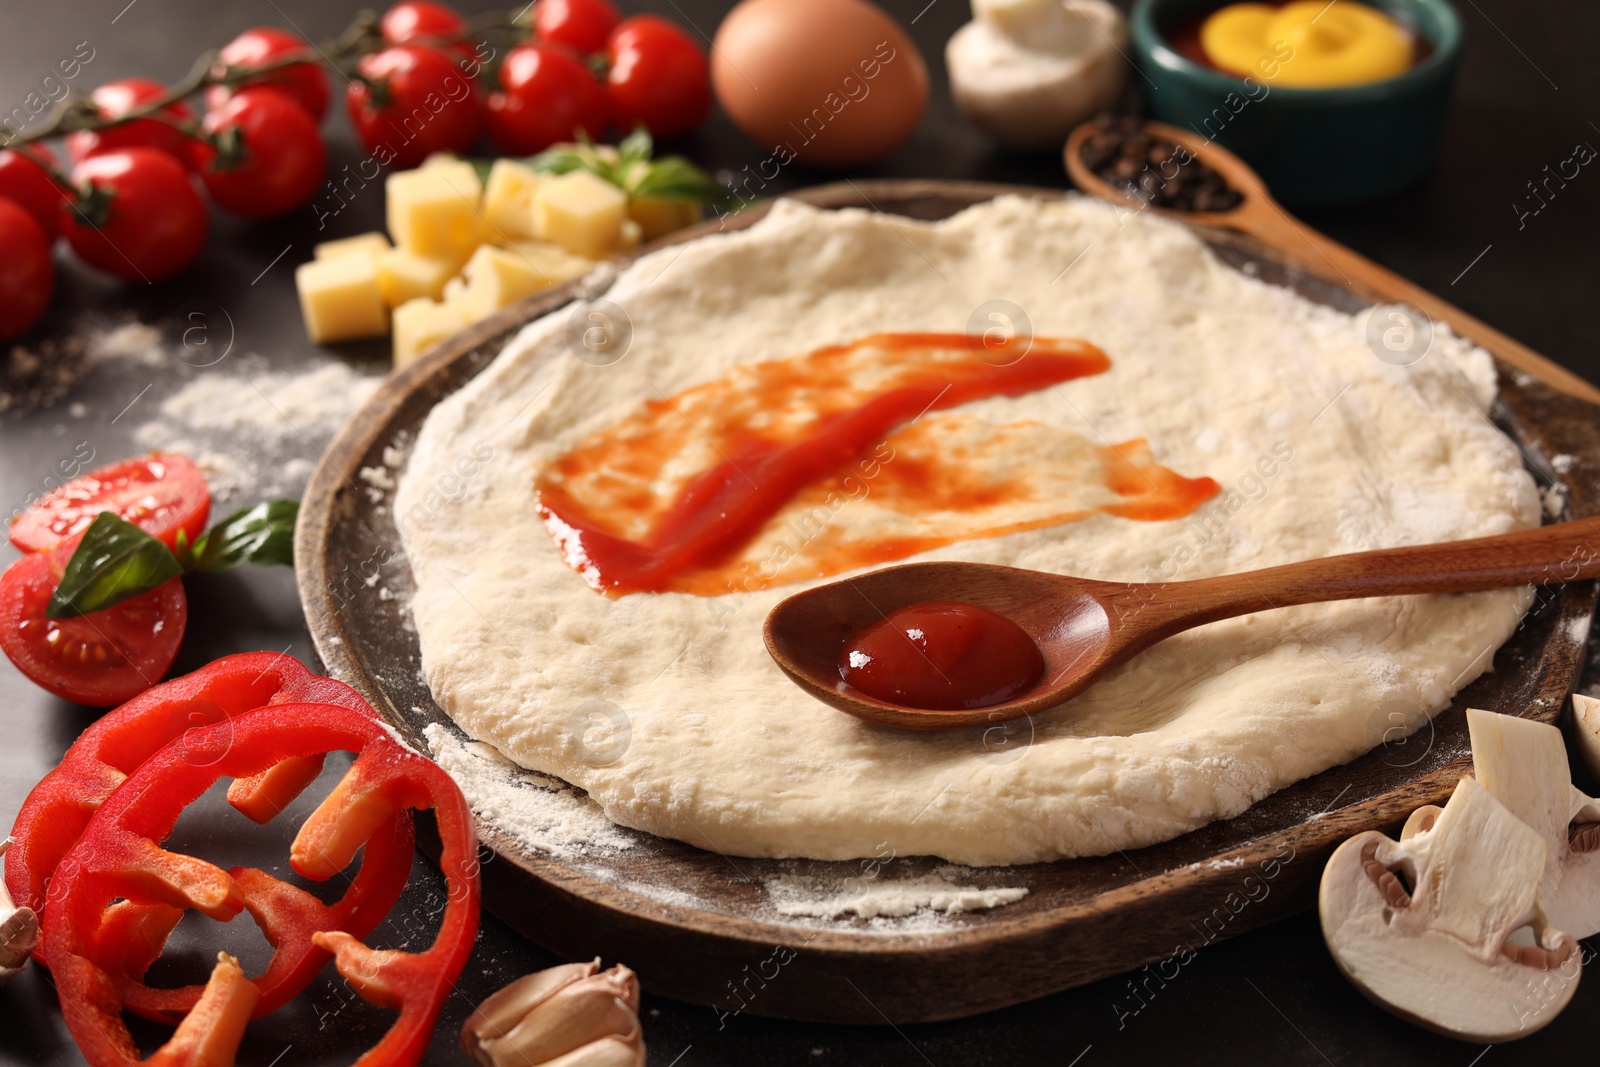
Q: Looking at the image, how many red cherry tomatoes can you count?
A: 11